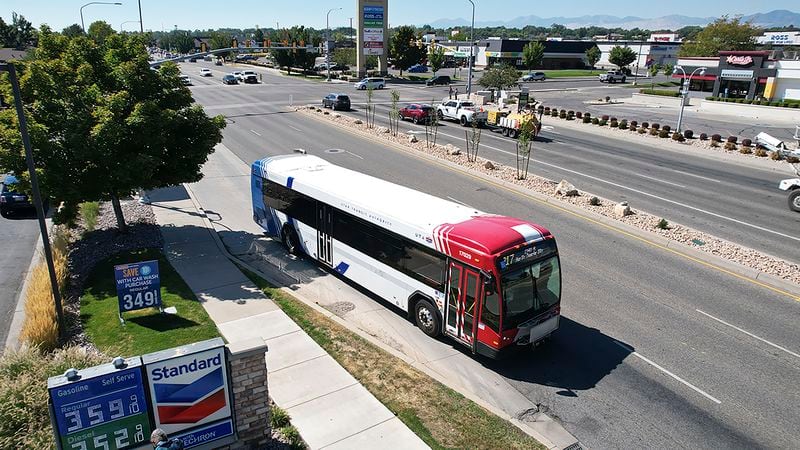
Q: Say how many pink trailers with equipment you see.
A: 0